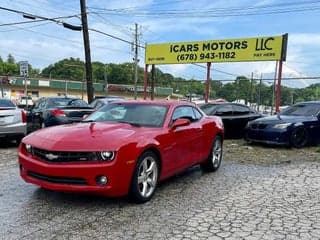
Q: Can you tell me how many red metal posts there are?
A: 3